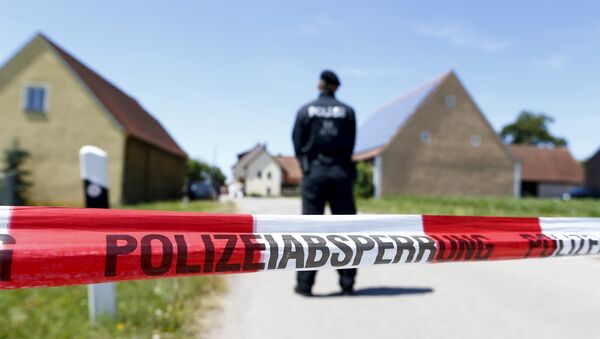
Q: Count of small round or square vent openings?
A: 3